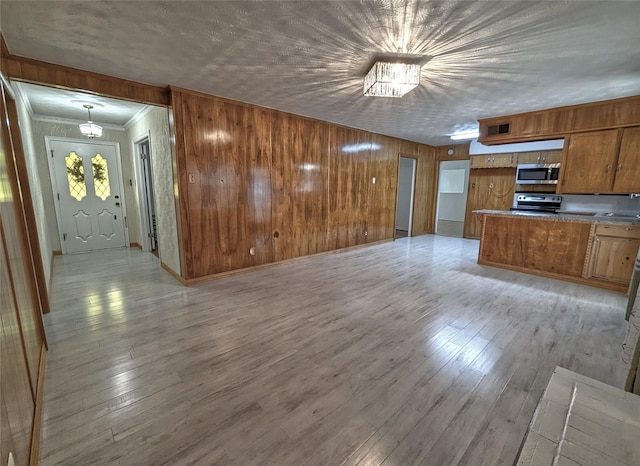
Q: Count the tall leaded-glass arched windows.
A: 2